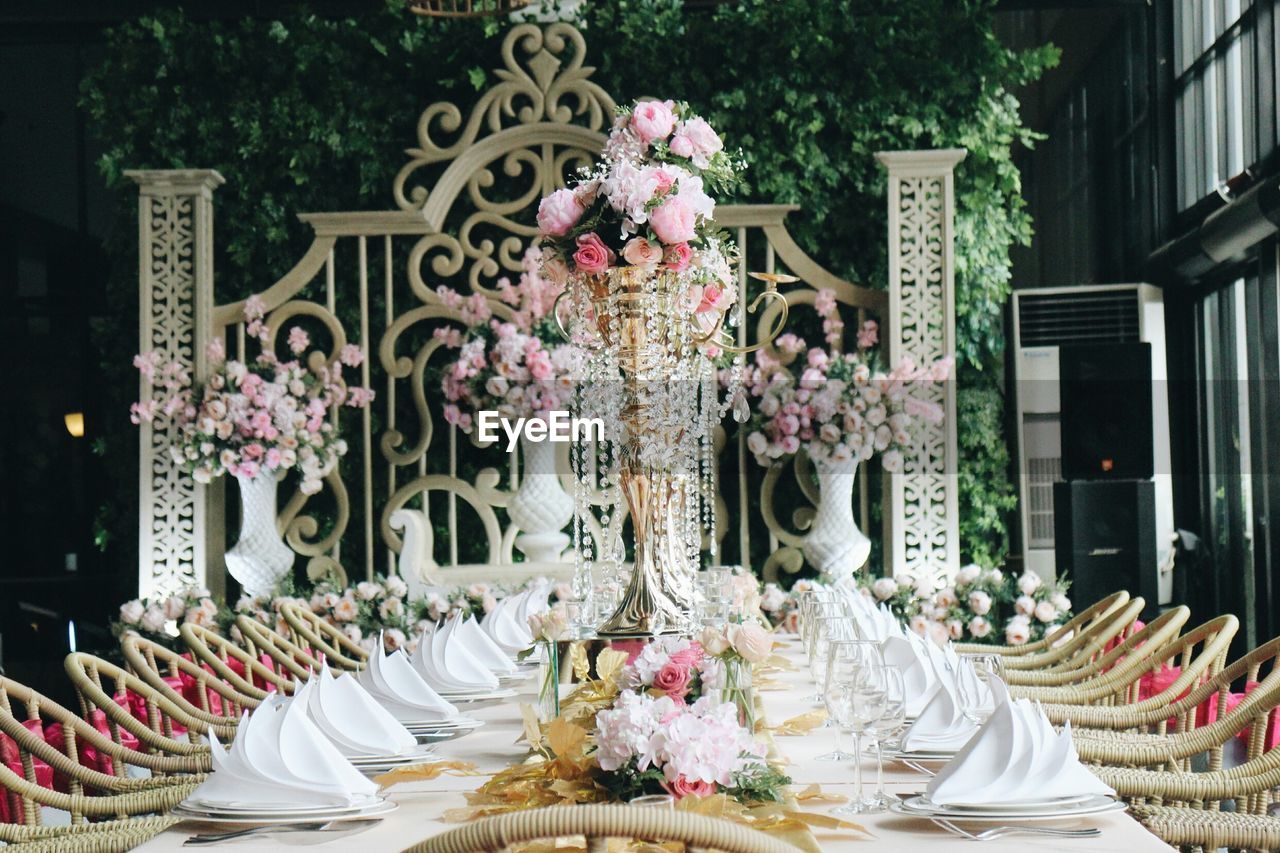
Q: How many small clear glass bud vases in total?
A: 2